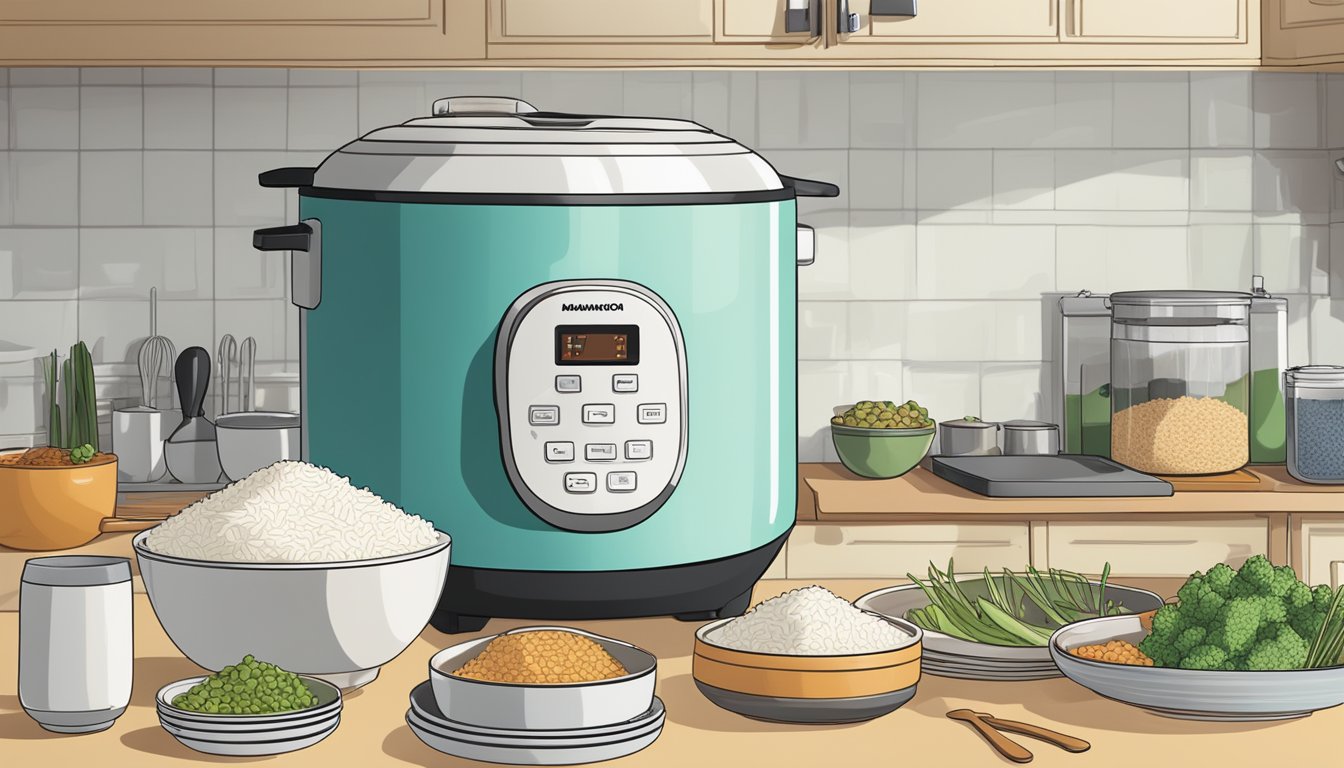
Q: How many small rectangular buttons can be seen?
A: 10